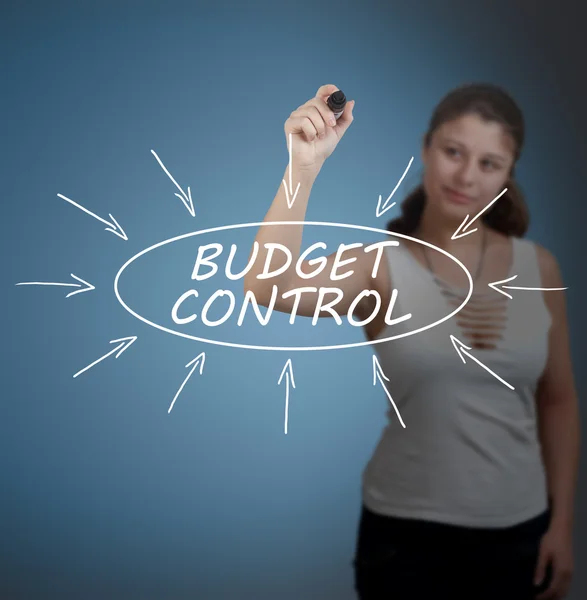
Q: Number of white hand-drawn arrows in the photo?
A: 12